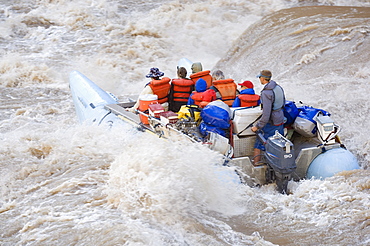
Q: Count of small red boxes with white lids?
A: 2